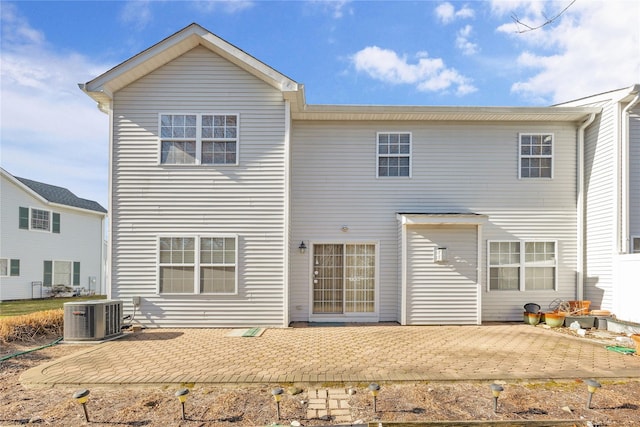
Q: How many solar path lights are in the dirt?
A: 6